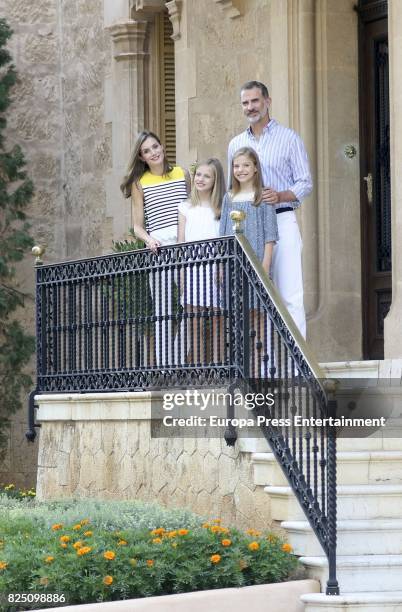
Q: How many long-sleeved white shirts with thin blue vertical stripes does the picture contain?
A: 1